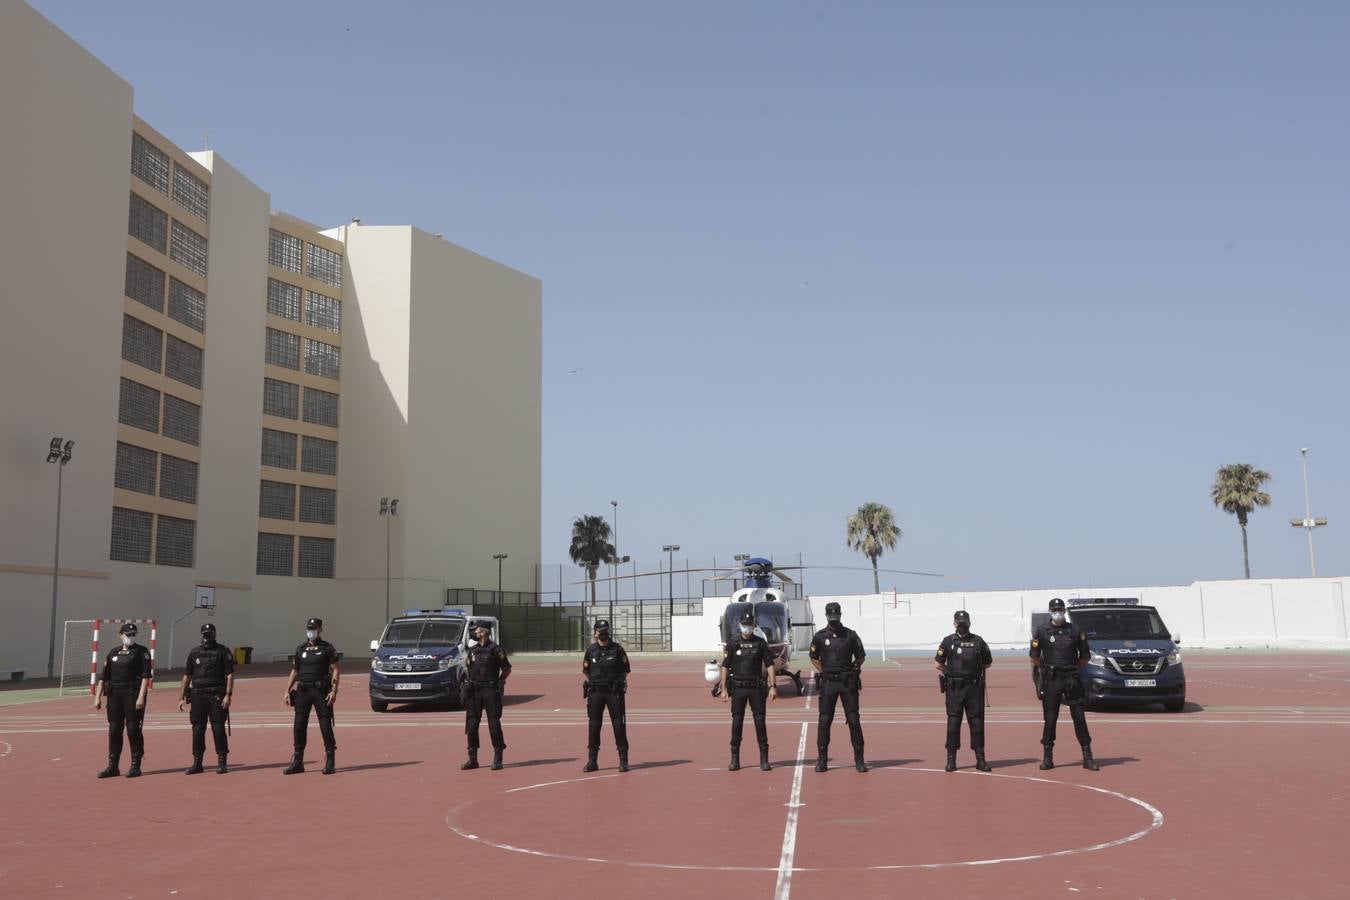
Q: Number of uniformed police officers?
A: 9